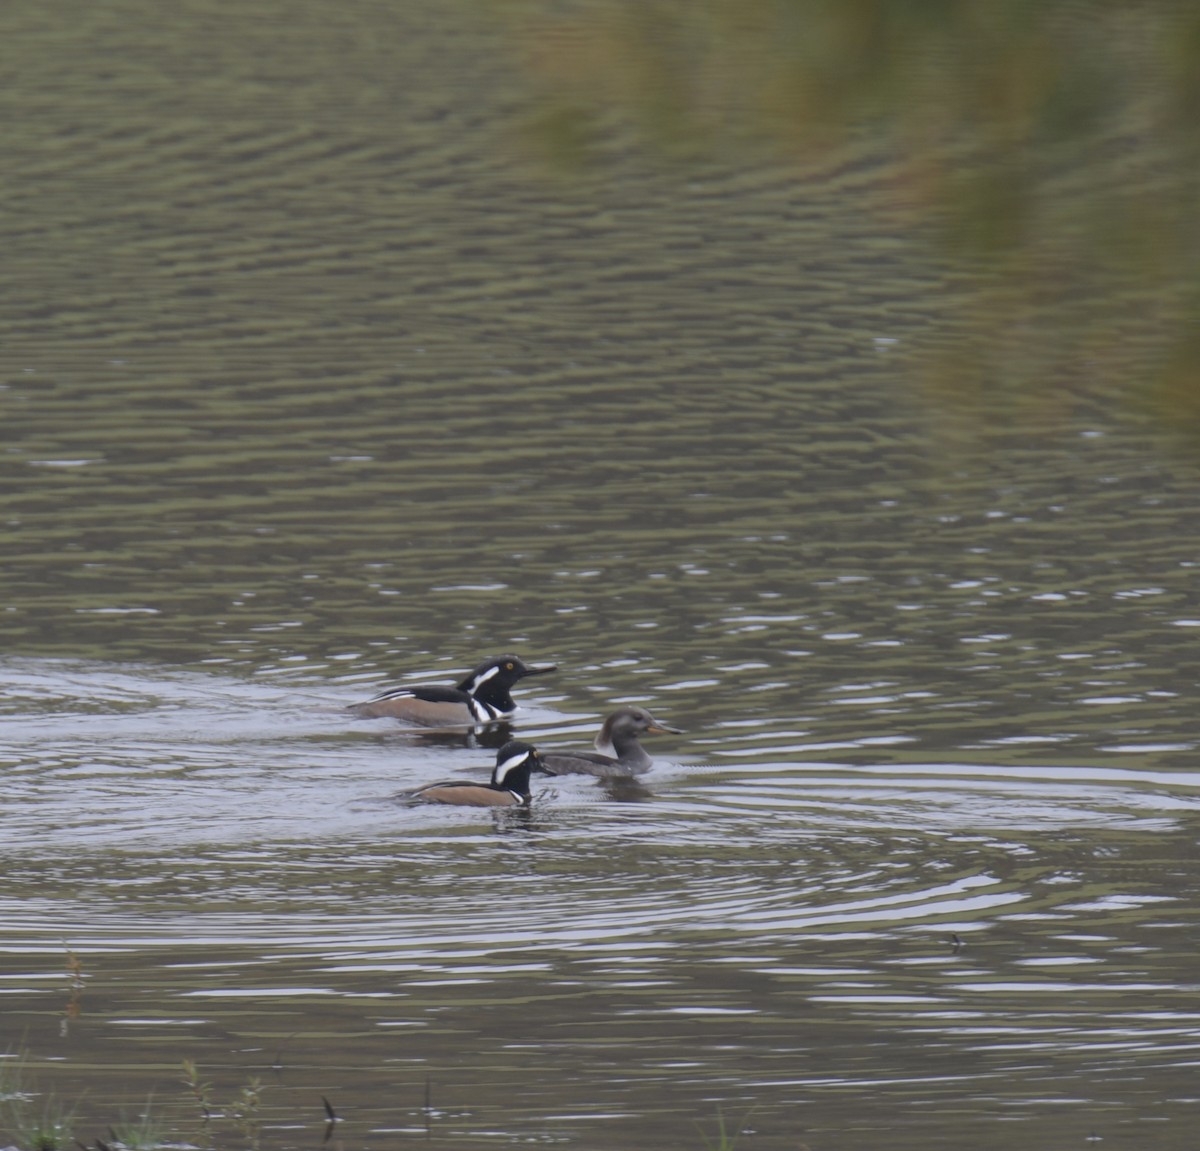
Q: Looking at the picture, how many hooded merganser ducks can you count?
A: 3